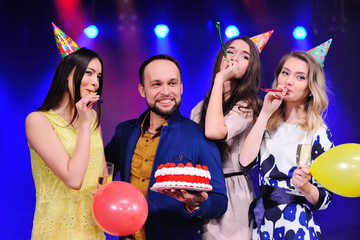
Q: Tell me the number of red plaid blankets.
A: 0